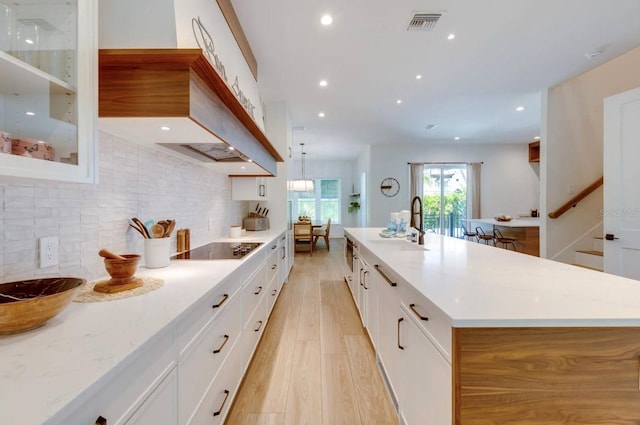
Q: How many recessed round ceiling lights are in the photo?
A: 9